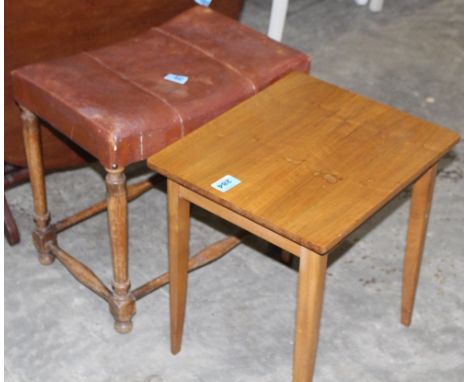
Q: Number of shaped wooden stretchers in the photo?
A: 3